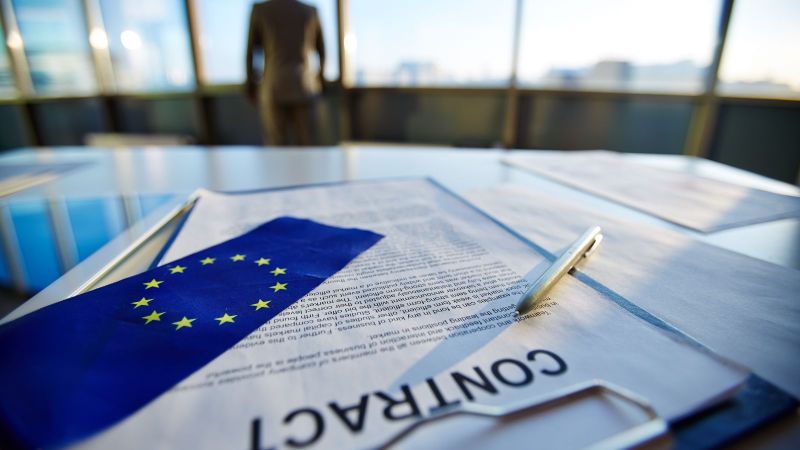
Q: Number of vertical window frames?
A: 6